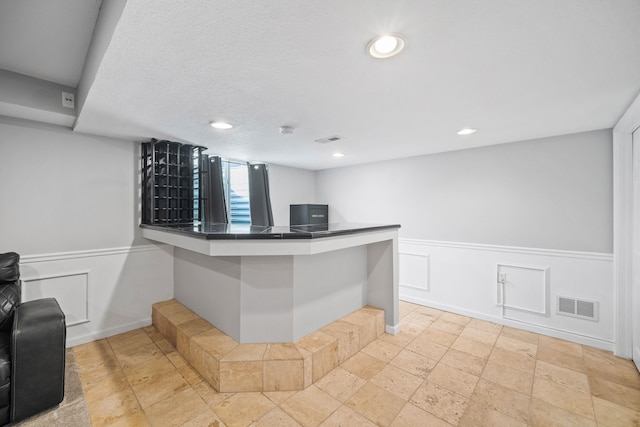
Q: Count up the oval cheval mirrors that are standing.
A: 0